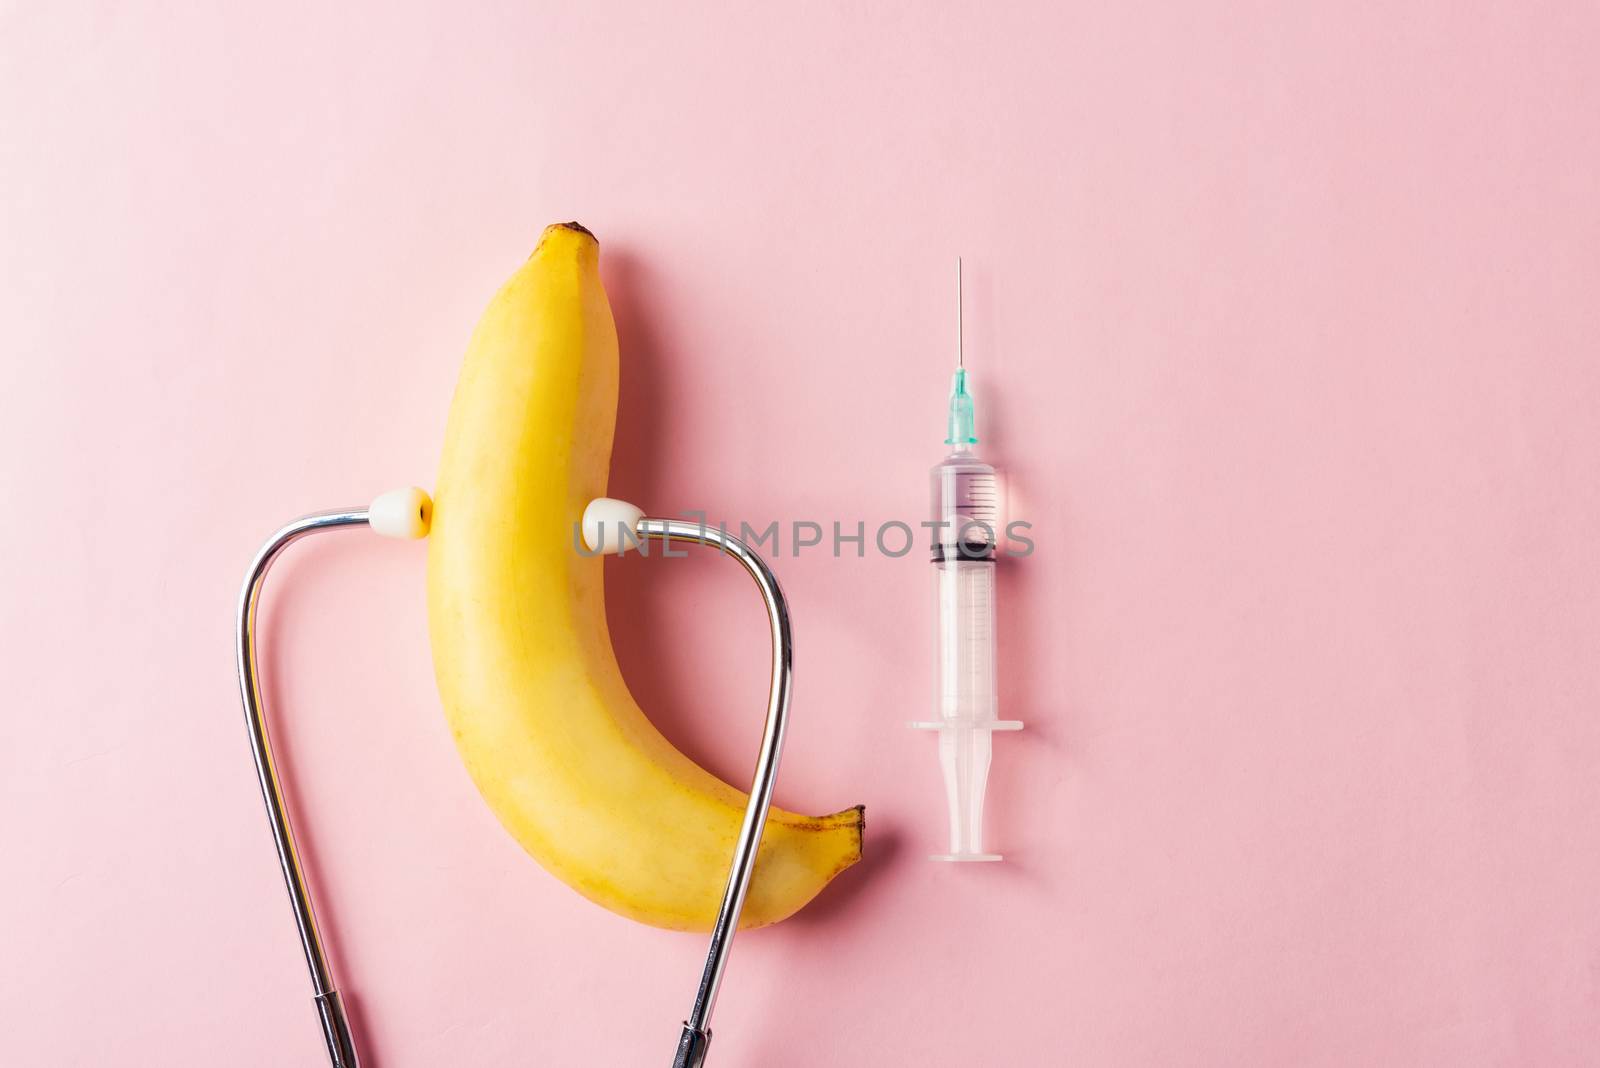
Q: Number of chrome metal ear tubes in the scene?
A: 2